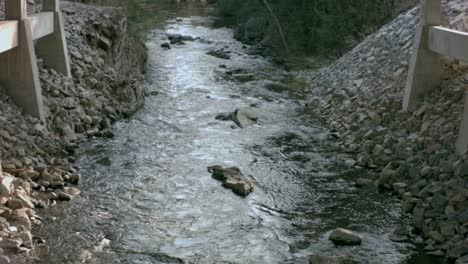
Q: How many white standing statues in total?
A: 0